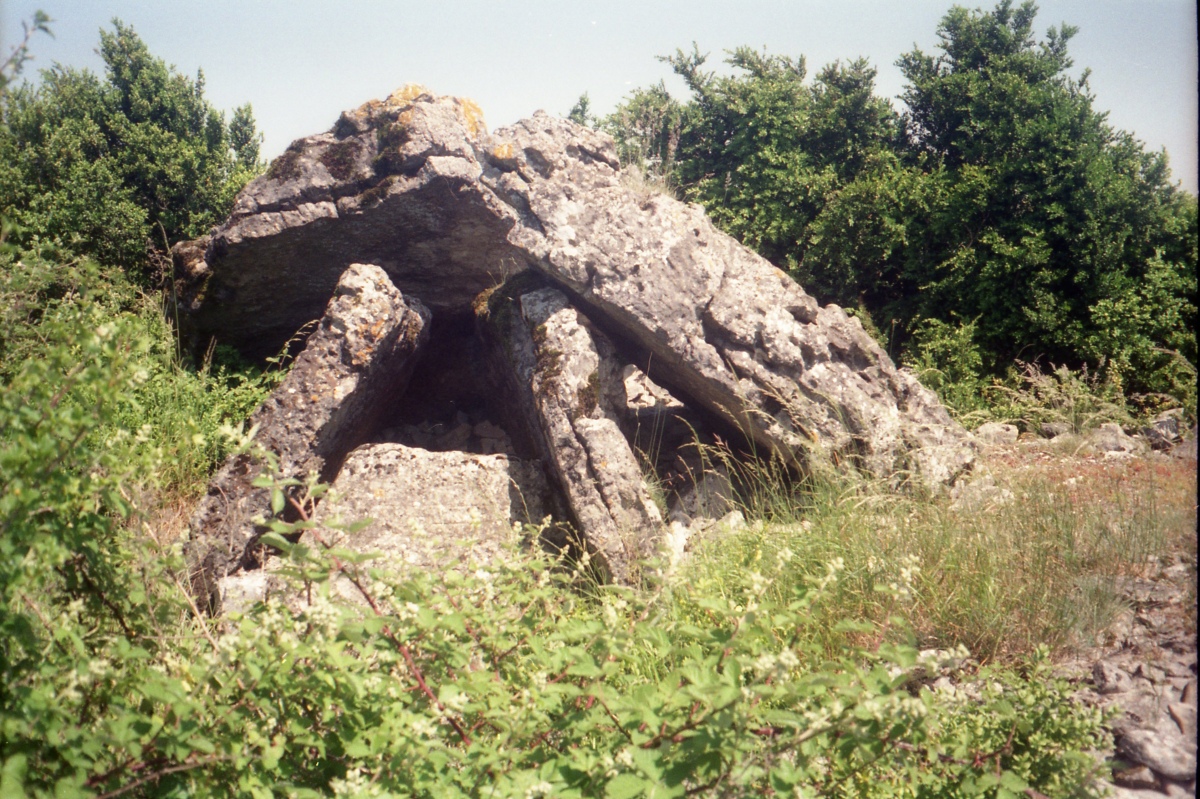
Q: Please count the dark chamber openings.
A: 2